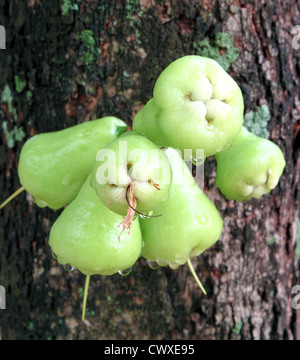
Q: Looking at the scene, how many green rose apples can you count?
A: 6